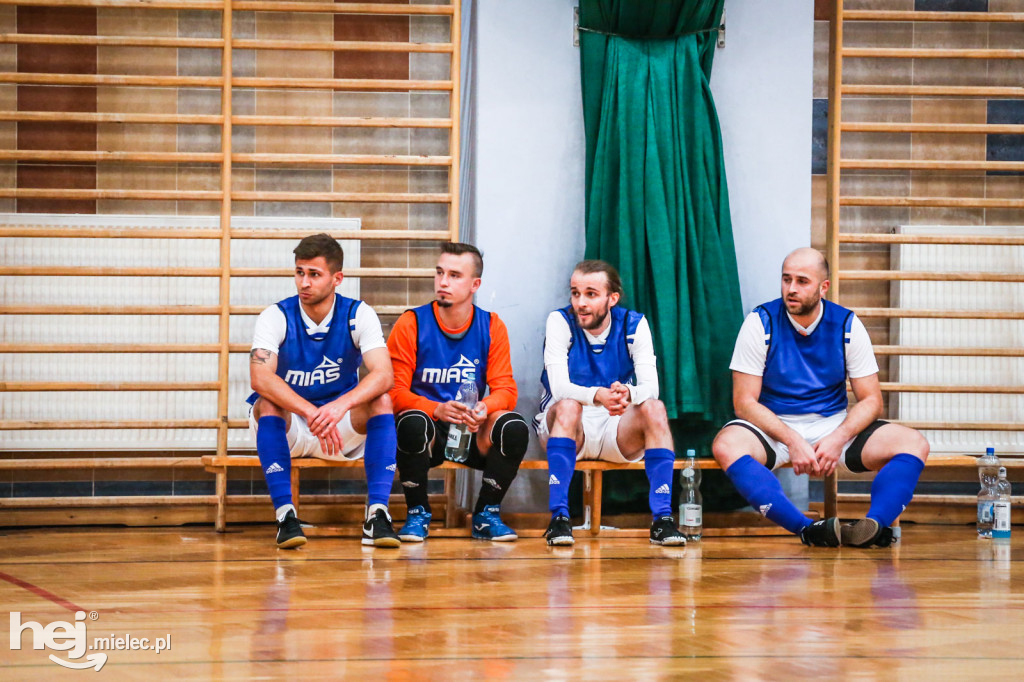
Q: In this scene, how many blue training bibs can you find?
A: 4